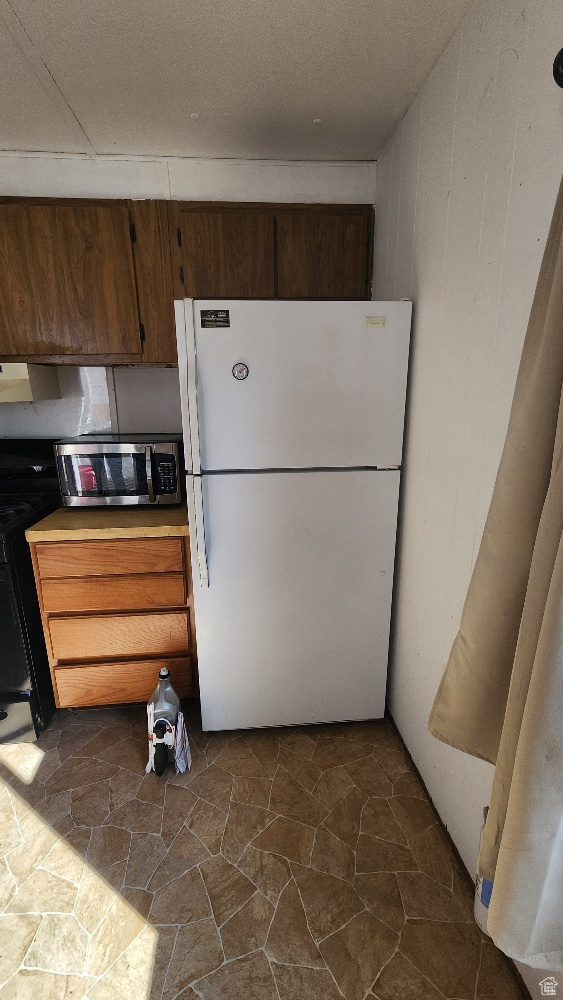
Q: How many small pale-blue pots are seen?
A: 0